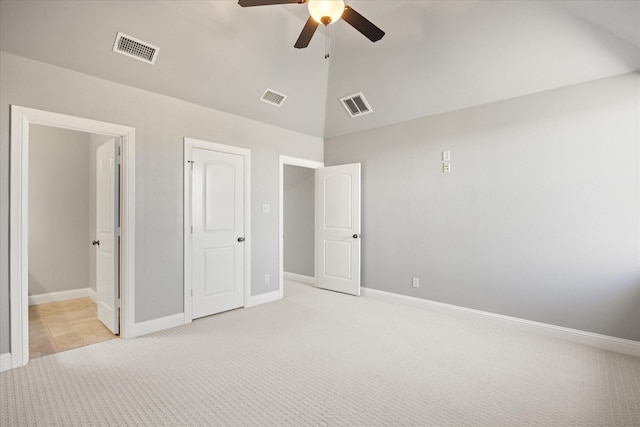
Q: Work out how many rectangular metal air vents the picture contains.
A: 3